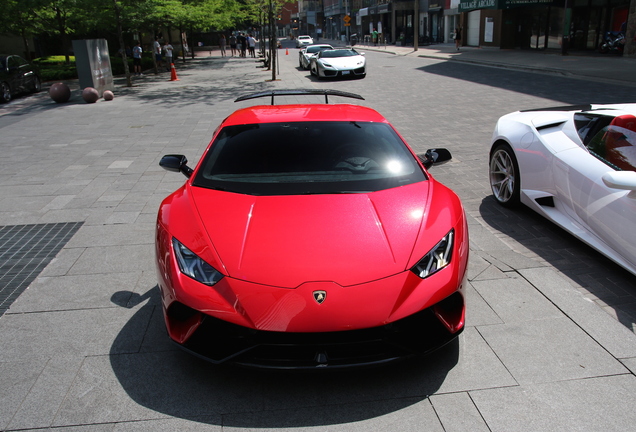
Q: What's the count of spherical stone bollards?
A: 3